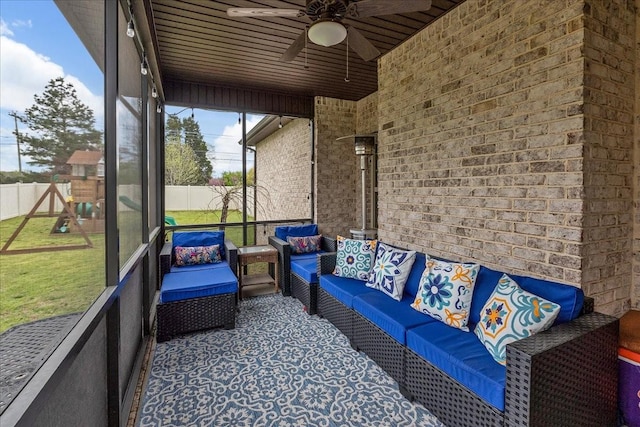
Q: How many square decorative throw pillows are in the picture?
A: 4